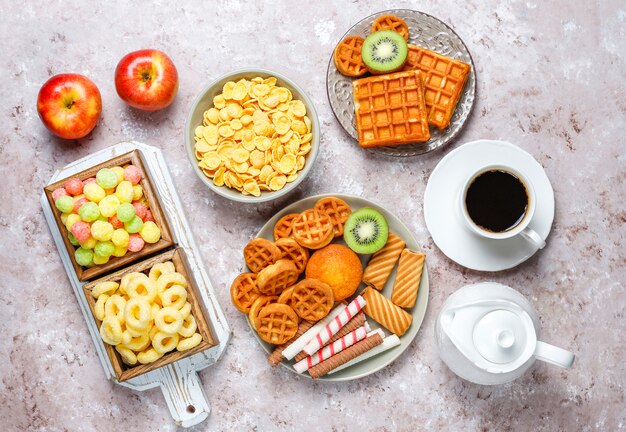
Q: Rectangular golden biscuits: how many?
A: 3